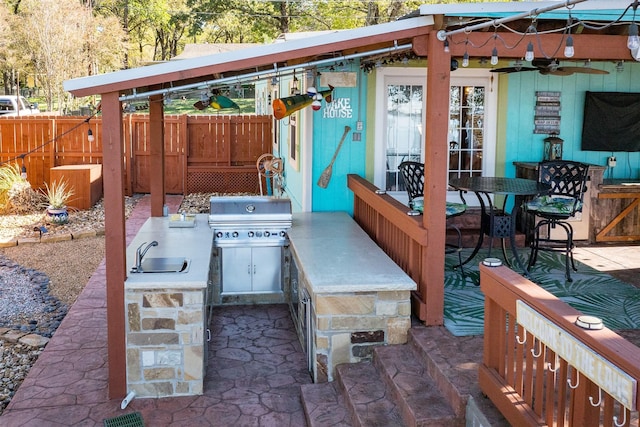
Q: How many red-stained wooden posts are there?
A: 3